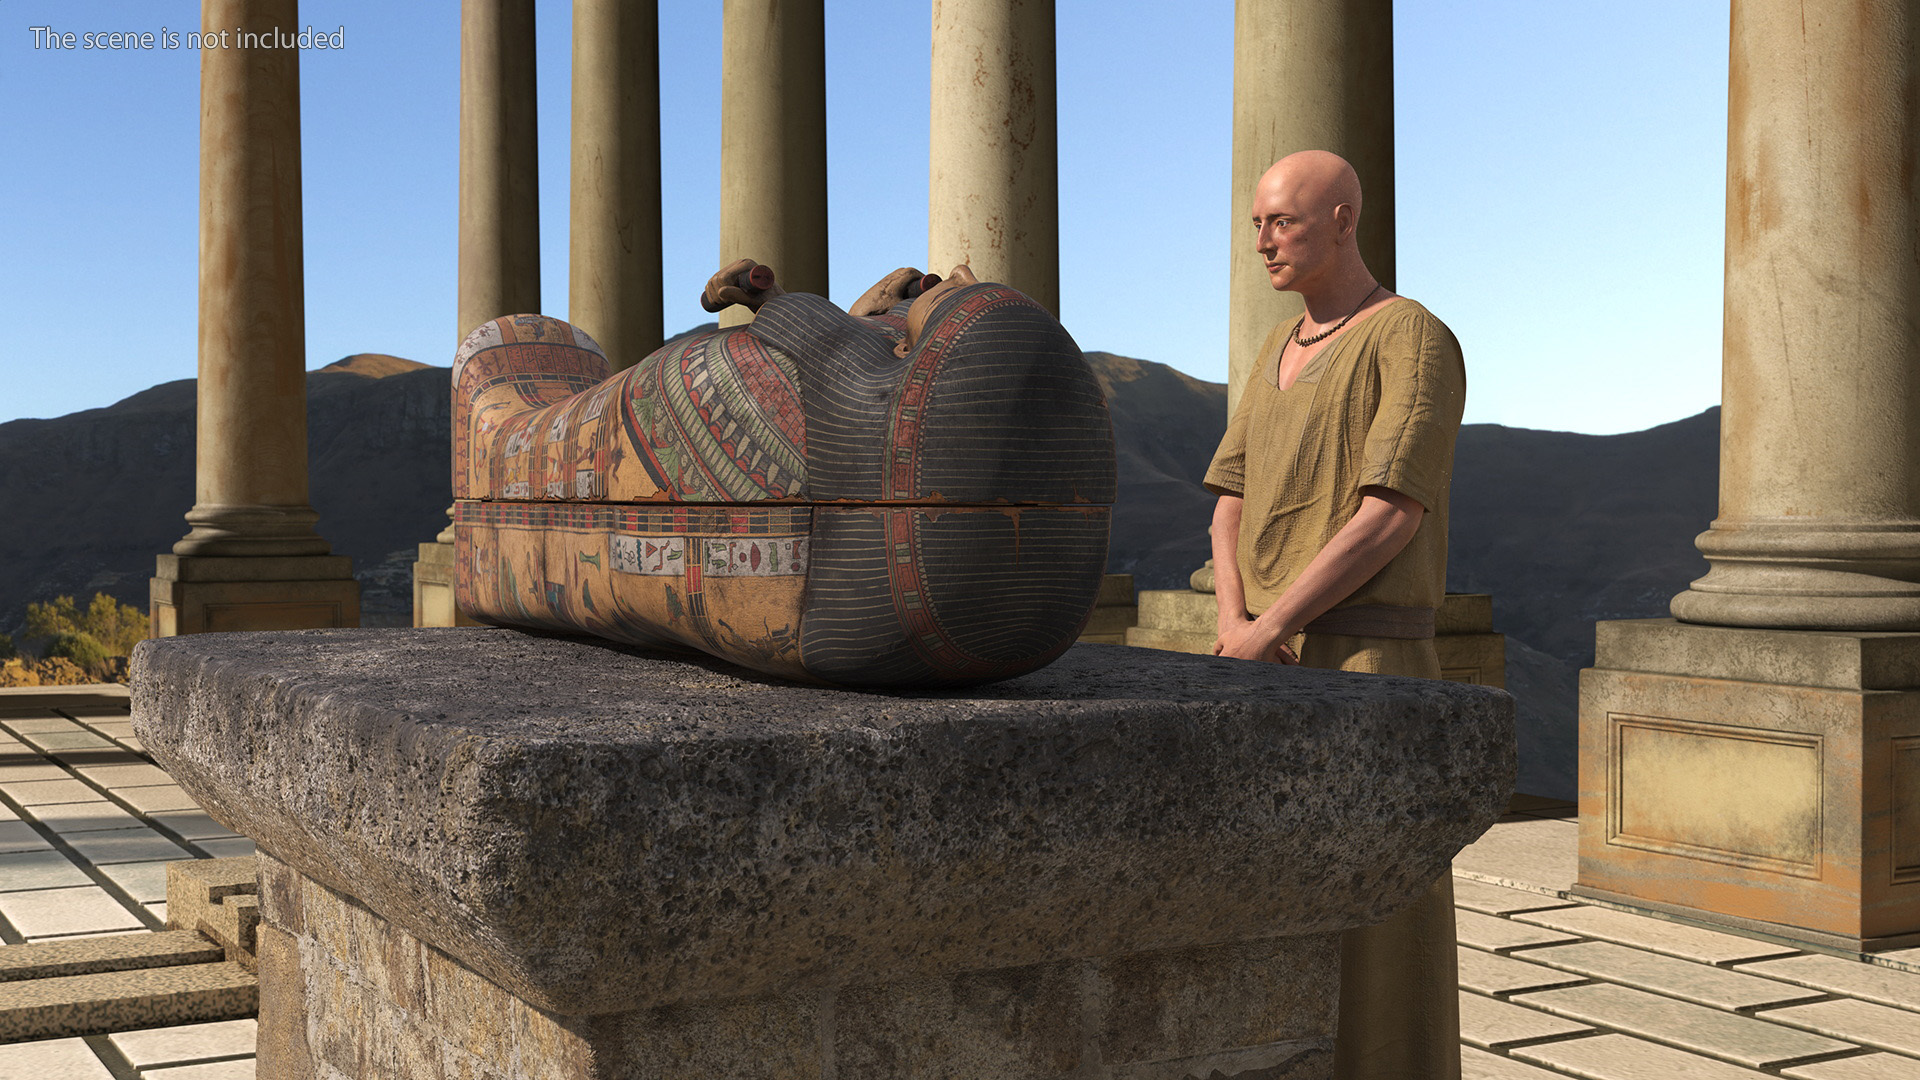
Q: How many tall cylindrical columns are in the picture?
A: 7